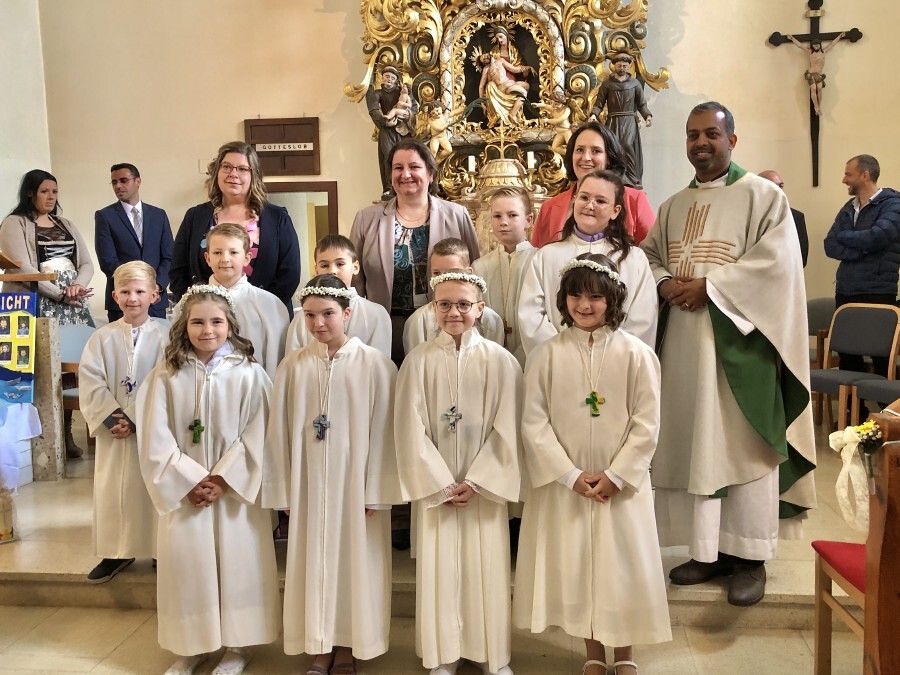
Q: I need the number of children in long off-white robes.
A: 10